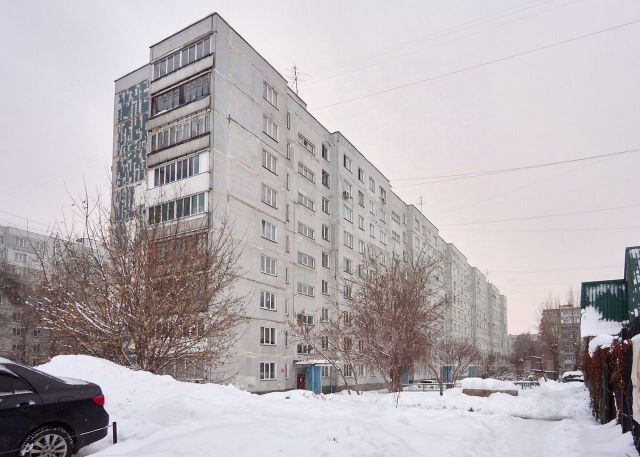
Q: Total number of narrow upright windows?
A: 9